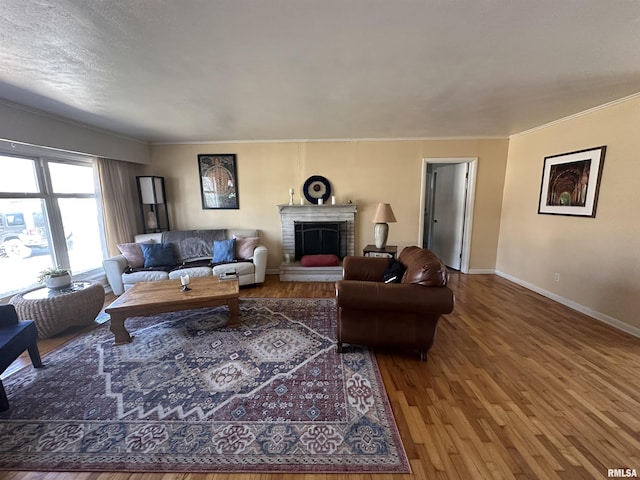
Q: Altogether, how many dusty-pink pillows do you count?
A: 2